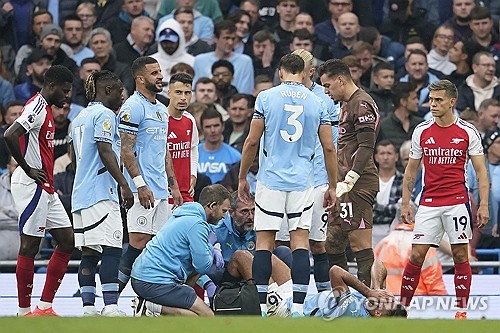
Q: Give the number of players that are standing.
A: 8